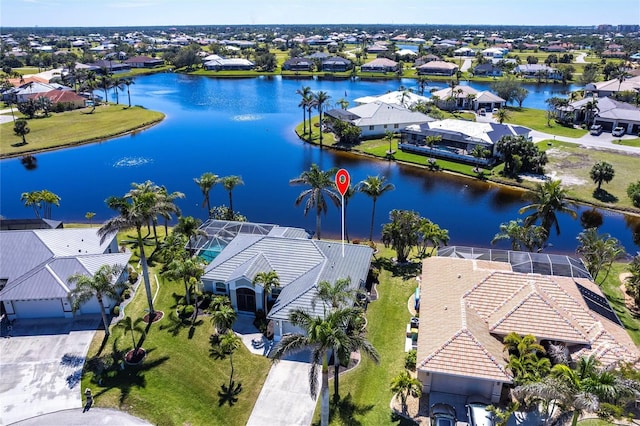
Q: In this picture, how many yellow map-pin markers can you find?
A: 0